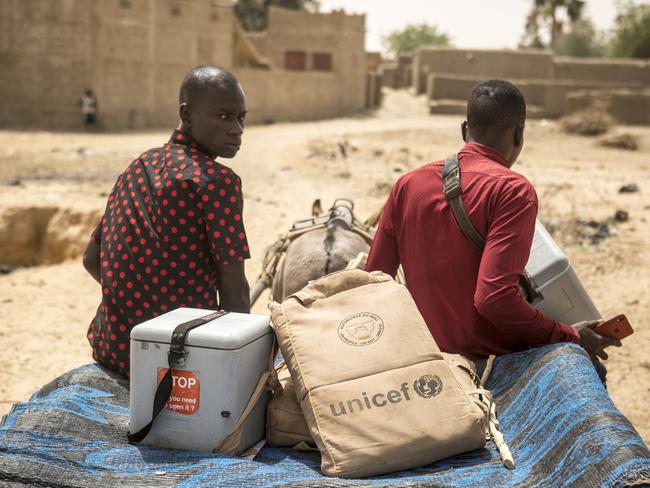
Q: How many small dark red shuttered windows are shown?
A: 2